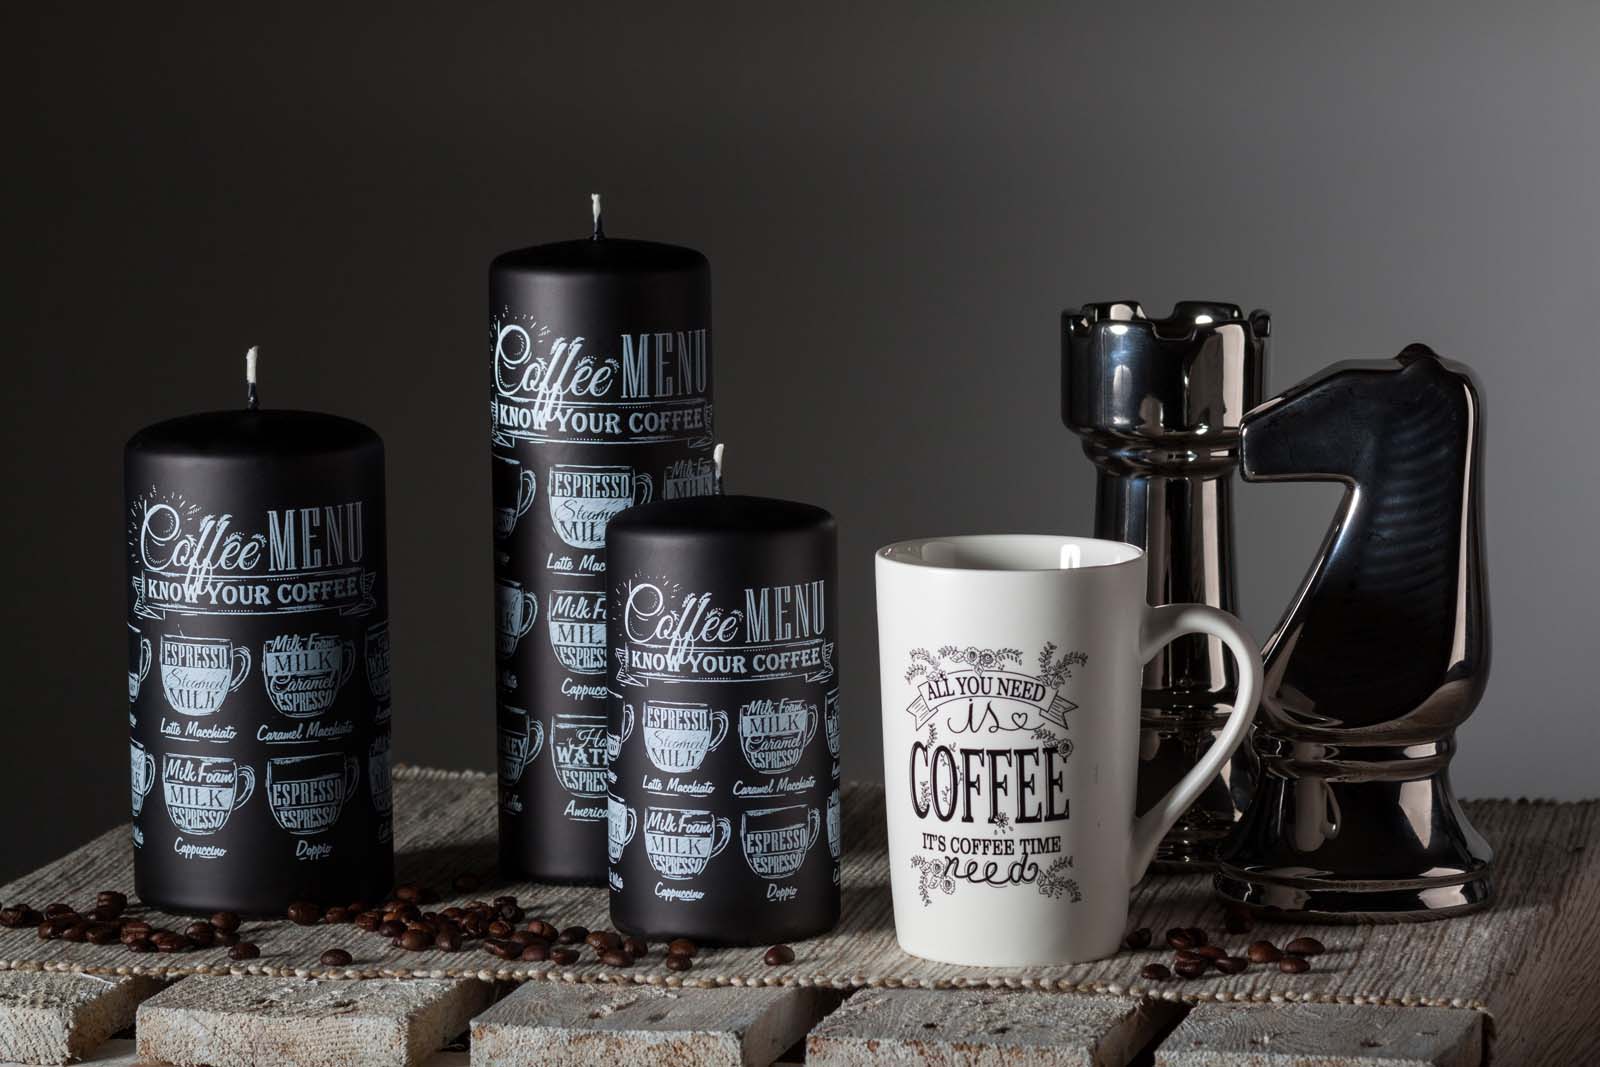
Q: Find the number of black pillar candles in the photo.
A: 3